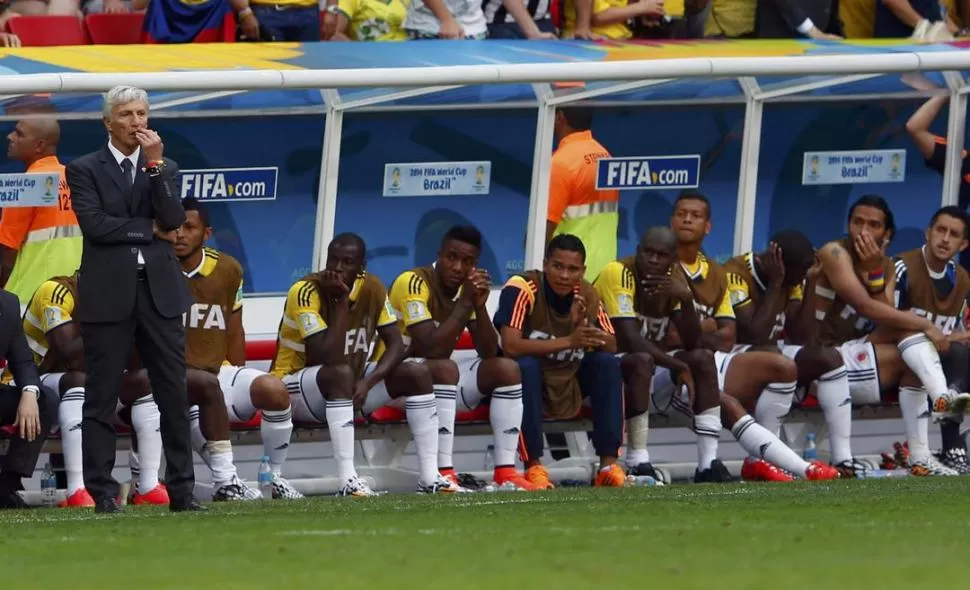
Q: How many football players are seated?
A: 10